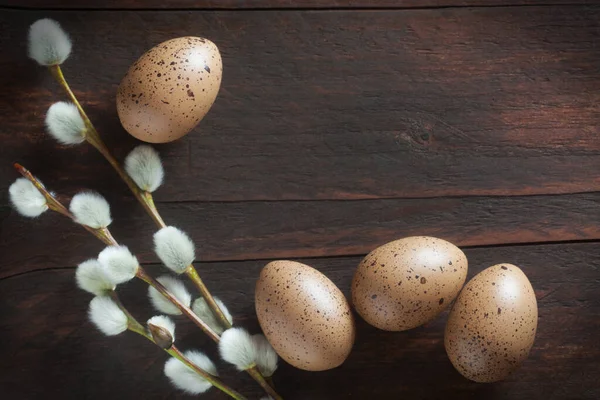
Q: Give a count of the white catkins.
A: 15